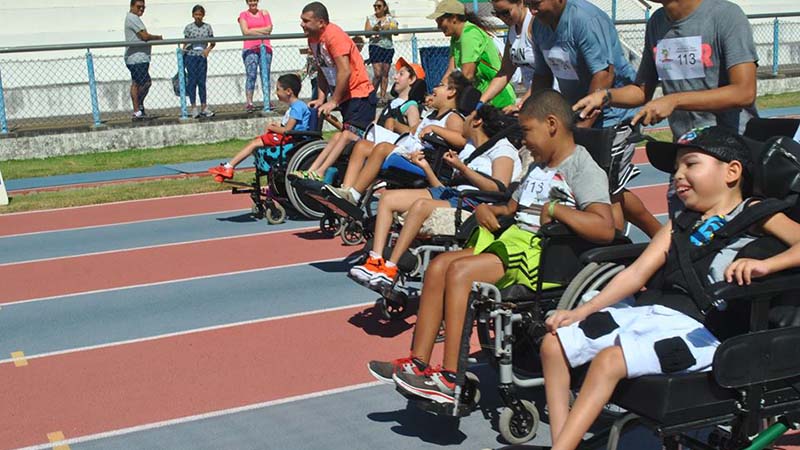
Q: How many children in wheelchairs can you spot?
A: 6